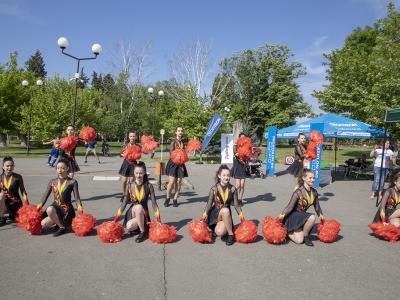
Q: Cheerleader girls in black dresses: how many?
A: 11